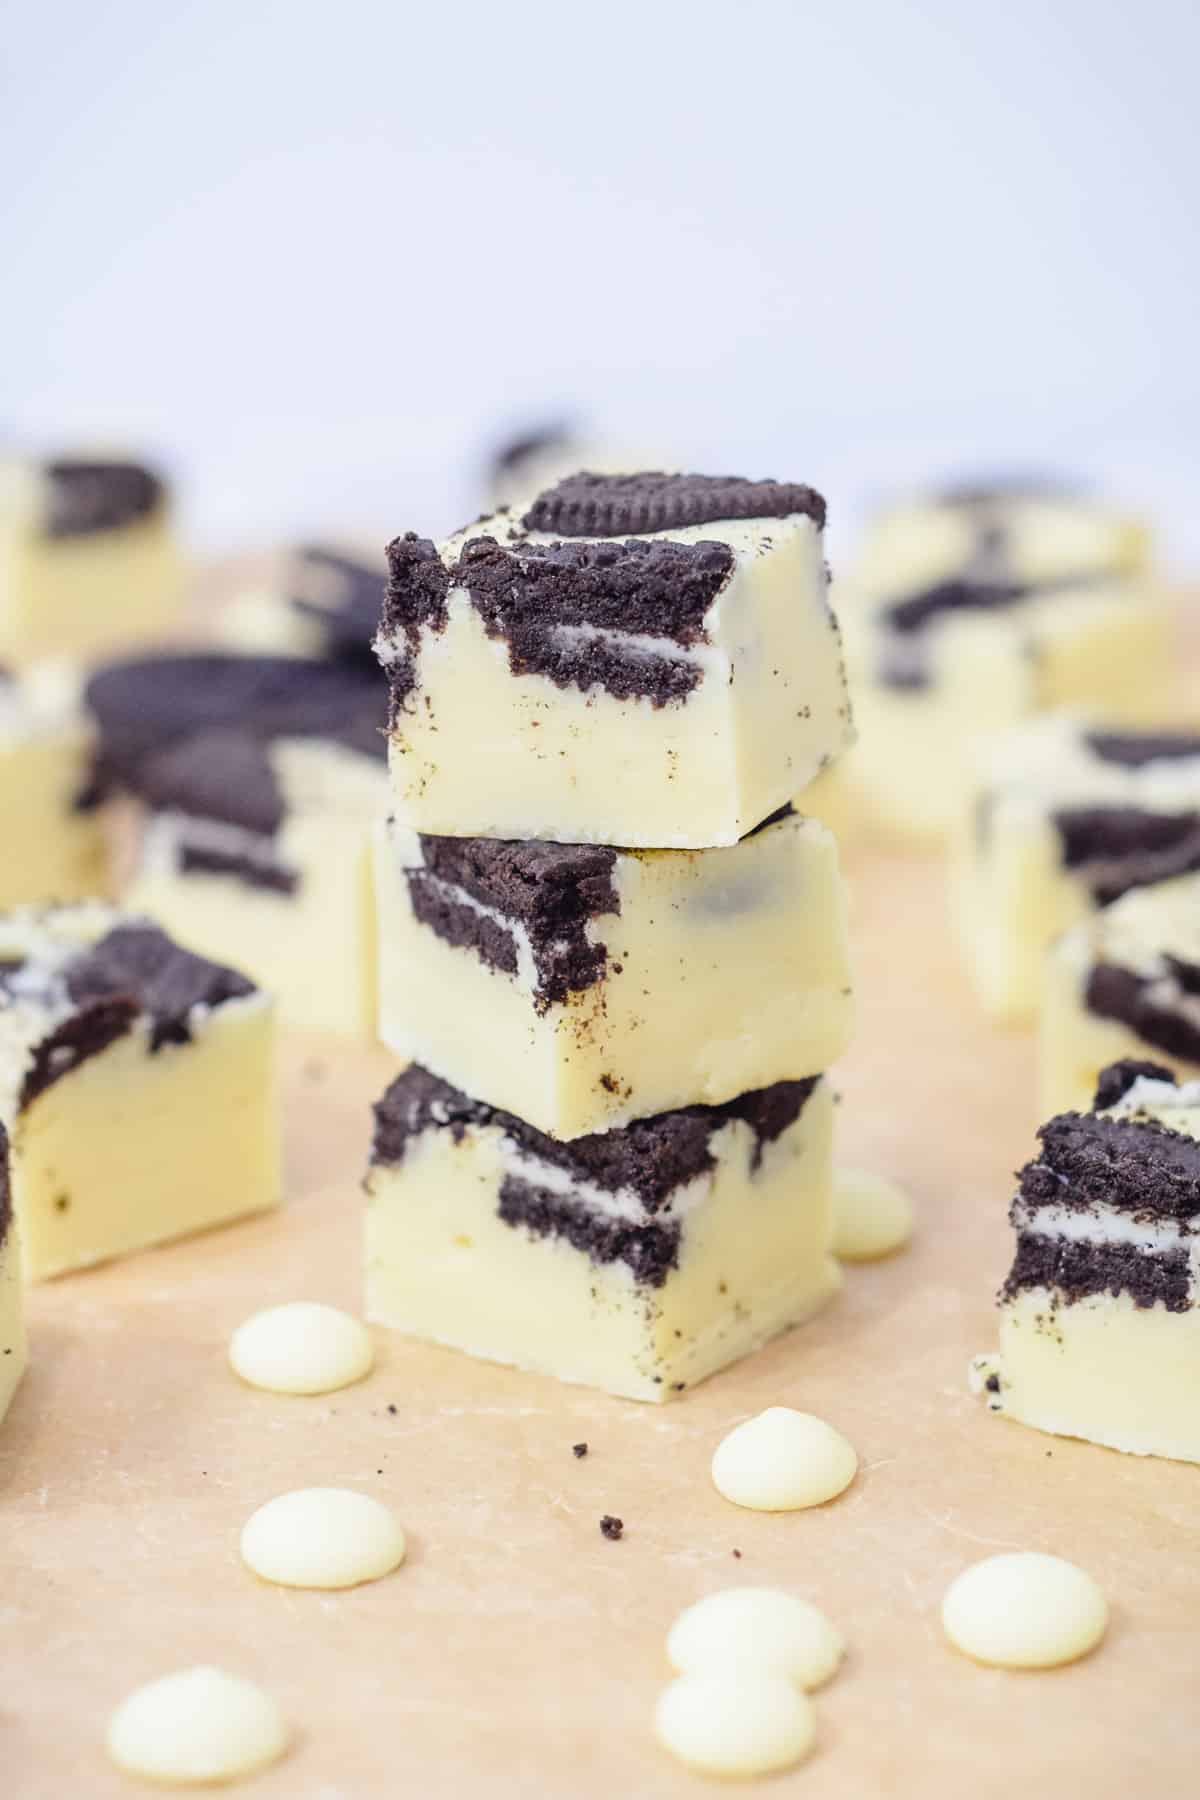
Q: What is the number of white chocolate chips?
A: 8